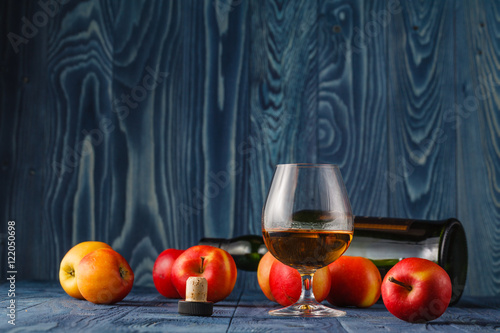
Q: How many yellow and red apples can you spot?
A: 8